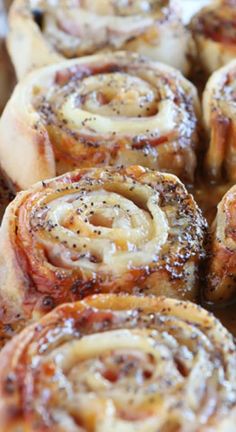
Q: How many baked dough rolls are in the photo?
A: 7